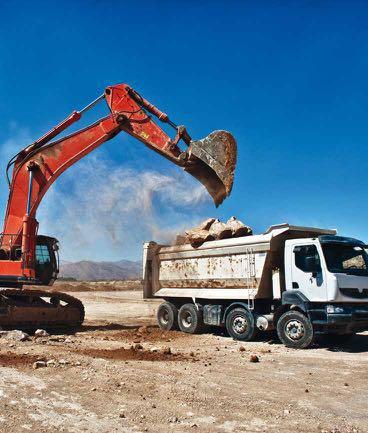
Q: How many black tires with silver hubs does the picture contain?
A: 4